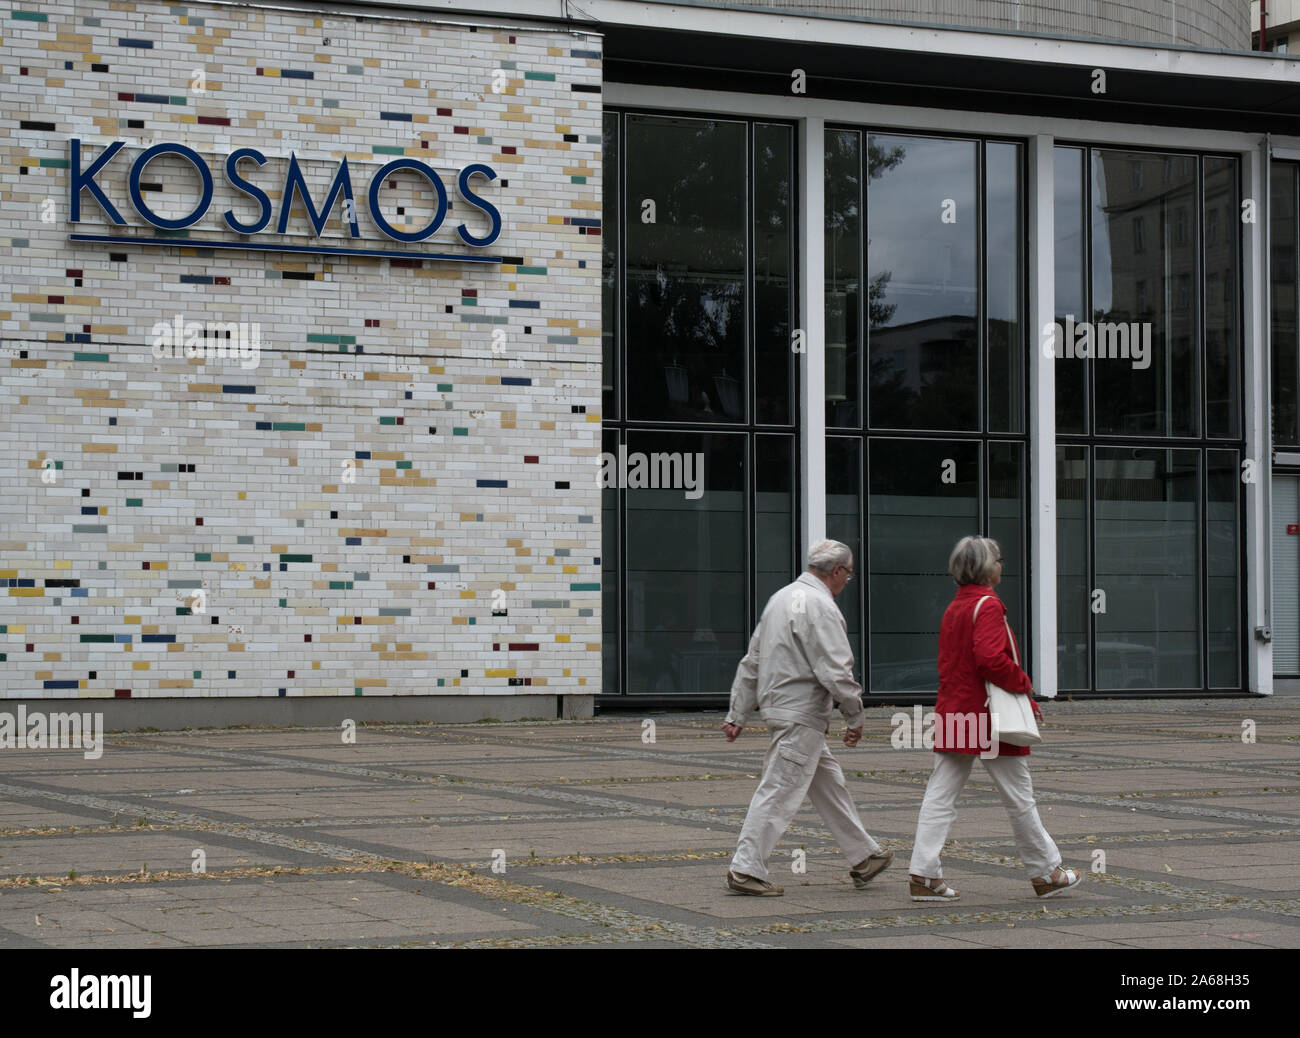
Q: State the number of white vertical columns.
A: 3